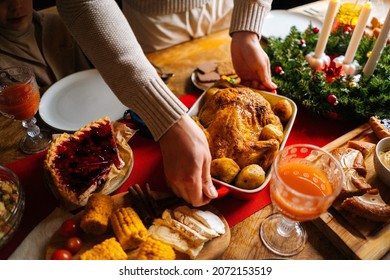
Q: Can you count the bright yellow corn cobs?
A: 4